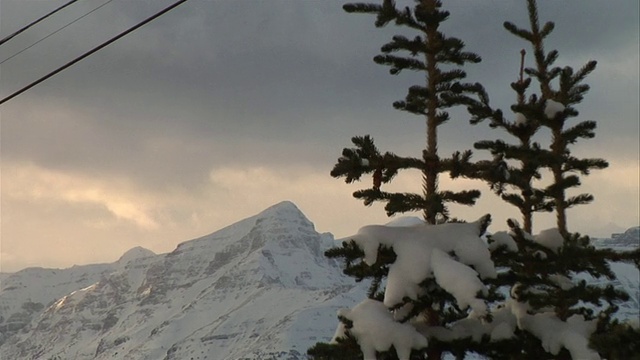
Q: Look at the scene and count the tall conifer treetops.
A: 3